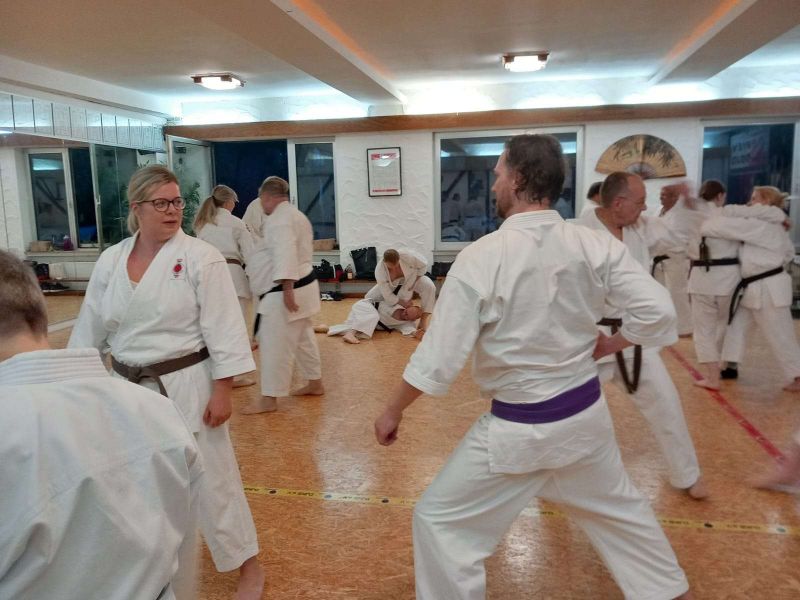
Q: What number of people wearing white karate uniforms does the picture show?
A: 13